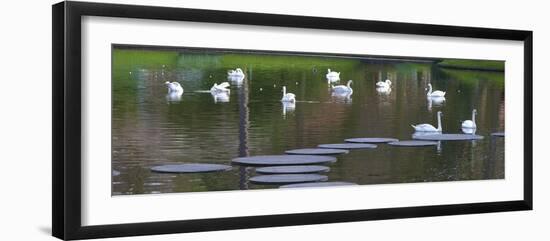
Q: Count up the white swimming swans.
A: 10